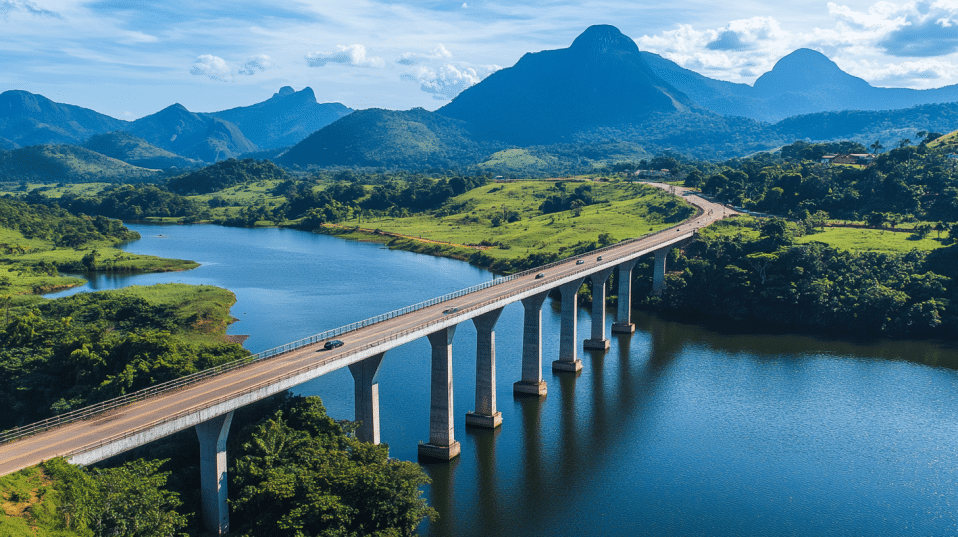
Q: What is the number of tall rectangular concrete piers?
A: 9